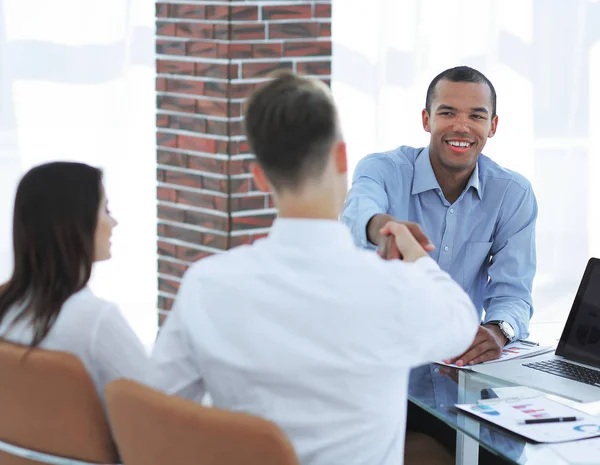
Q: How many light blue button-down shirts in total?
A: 1